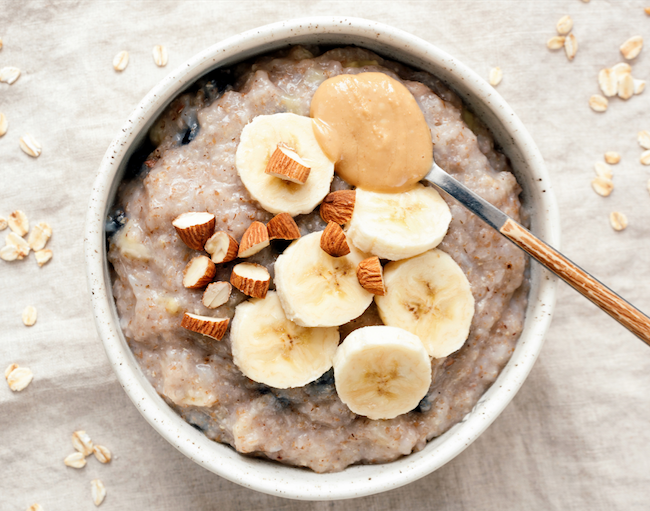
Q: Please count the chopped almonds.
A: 12